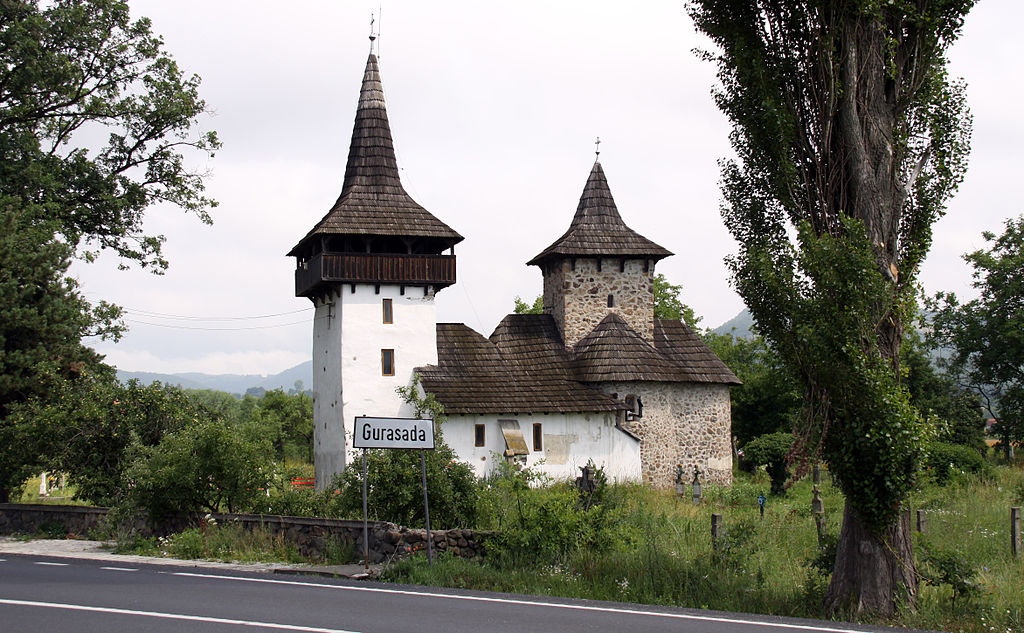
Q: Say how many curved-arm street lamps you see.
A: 0